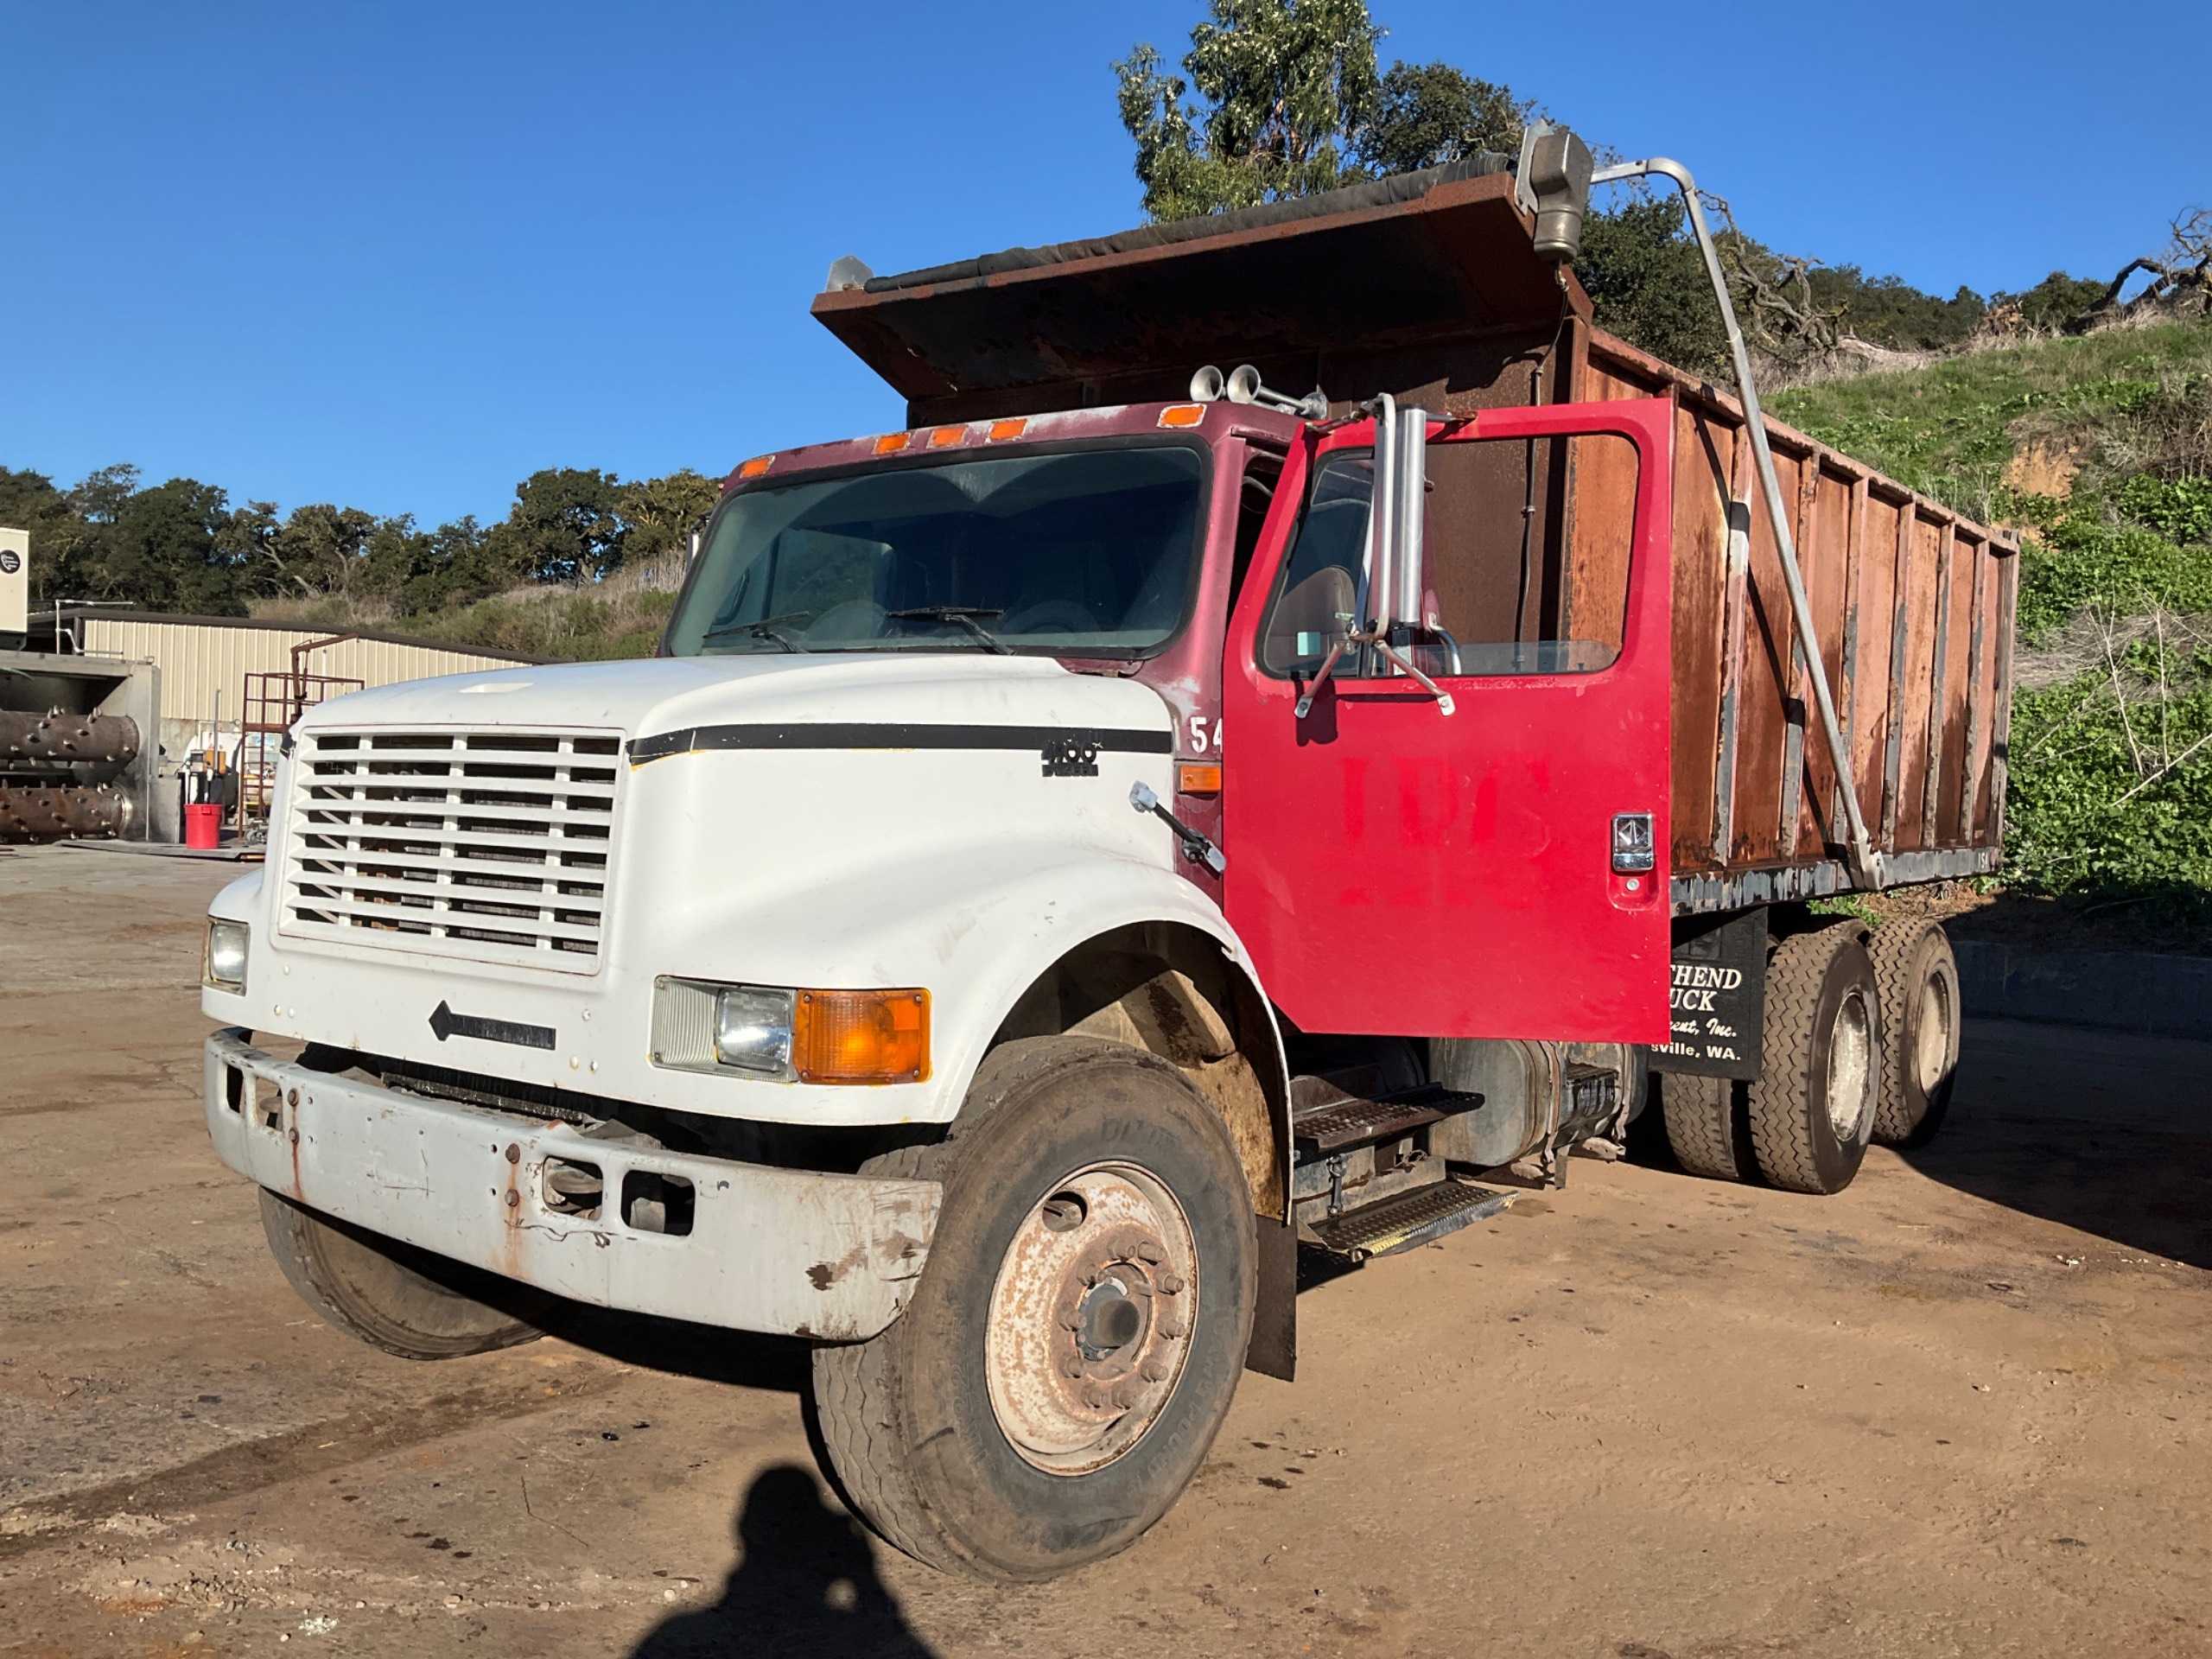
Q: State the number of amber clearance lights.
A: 5